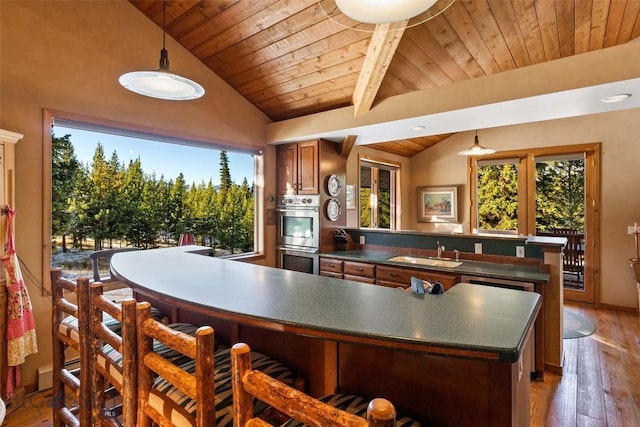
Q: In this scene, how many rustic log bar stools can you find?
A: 4